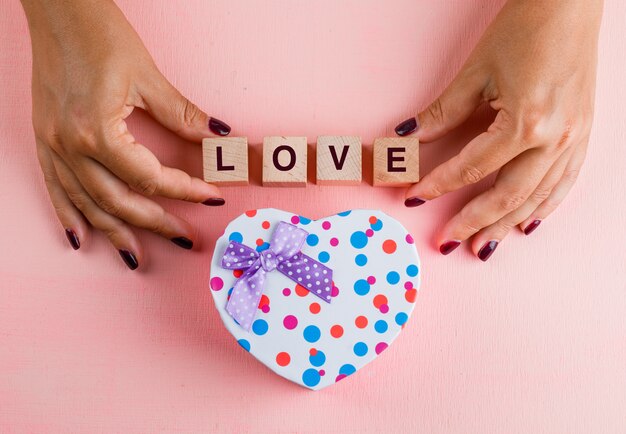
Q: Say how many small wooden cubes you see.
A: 4